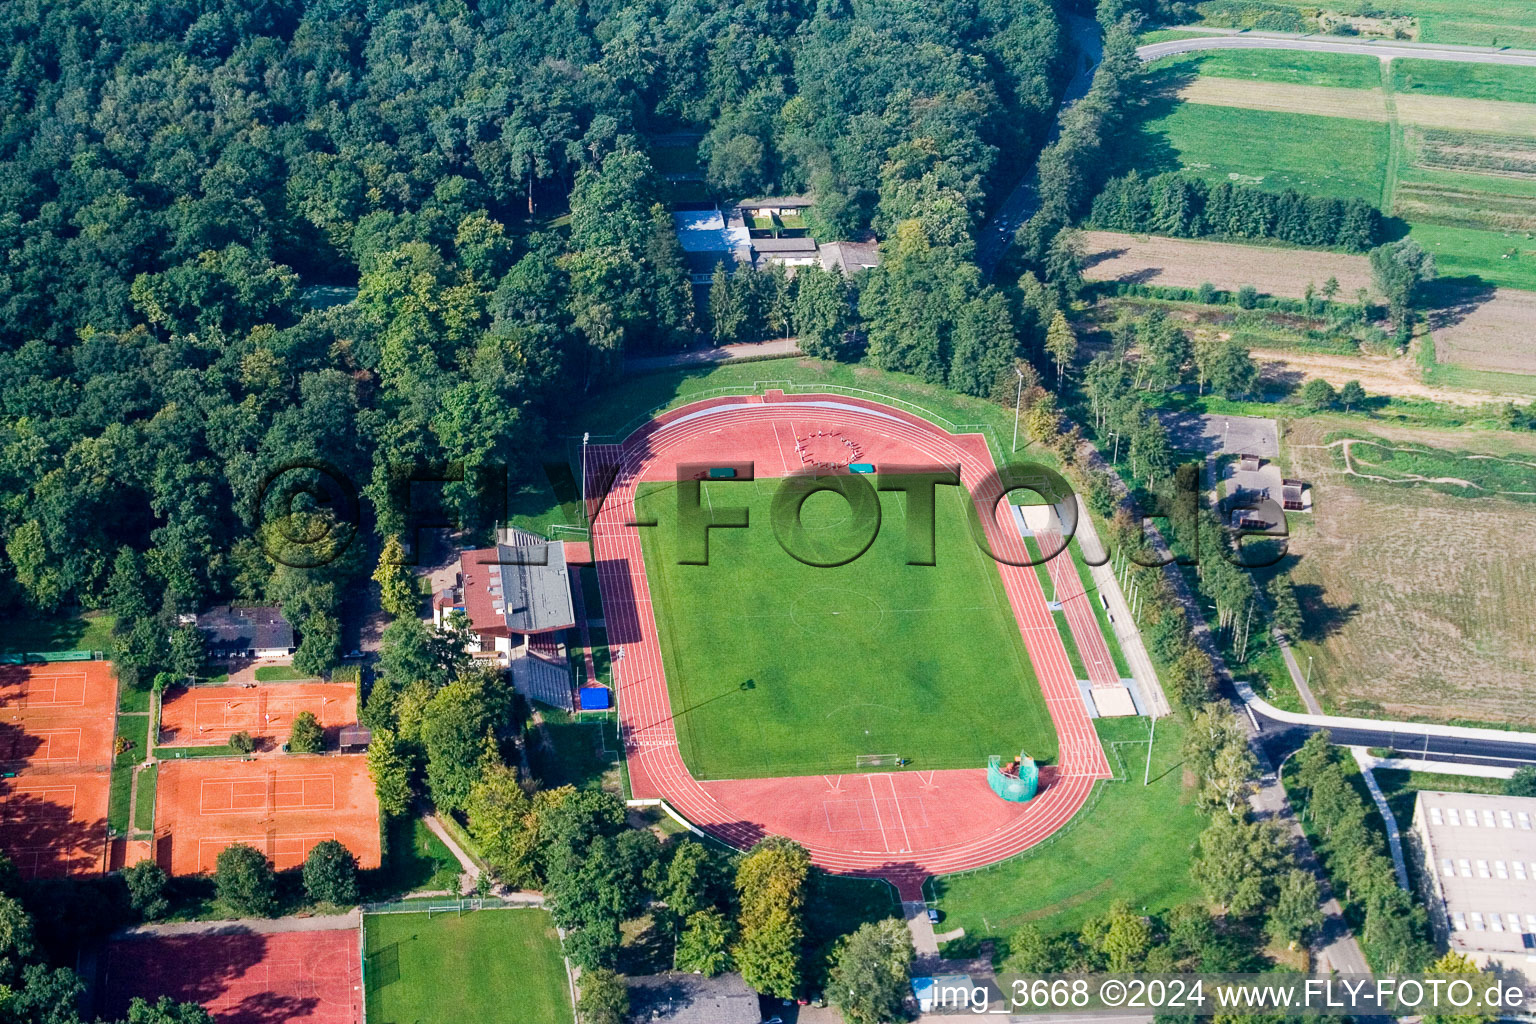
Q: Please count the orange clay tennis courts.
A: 7